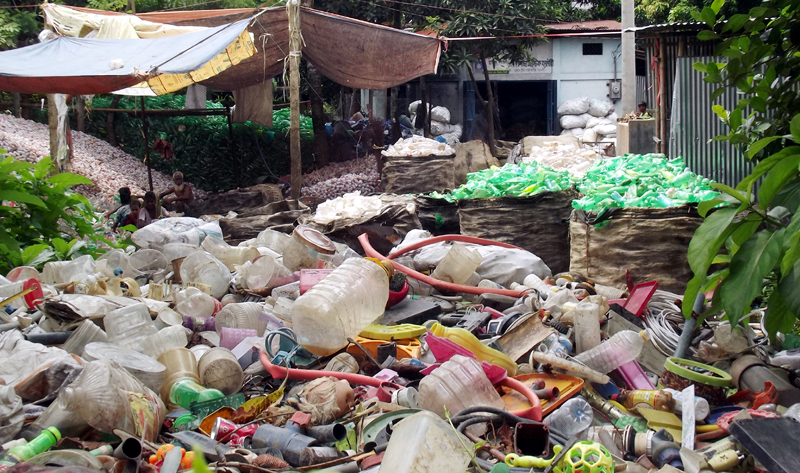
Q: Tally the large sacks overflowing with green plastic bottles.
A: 2